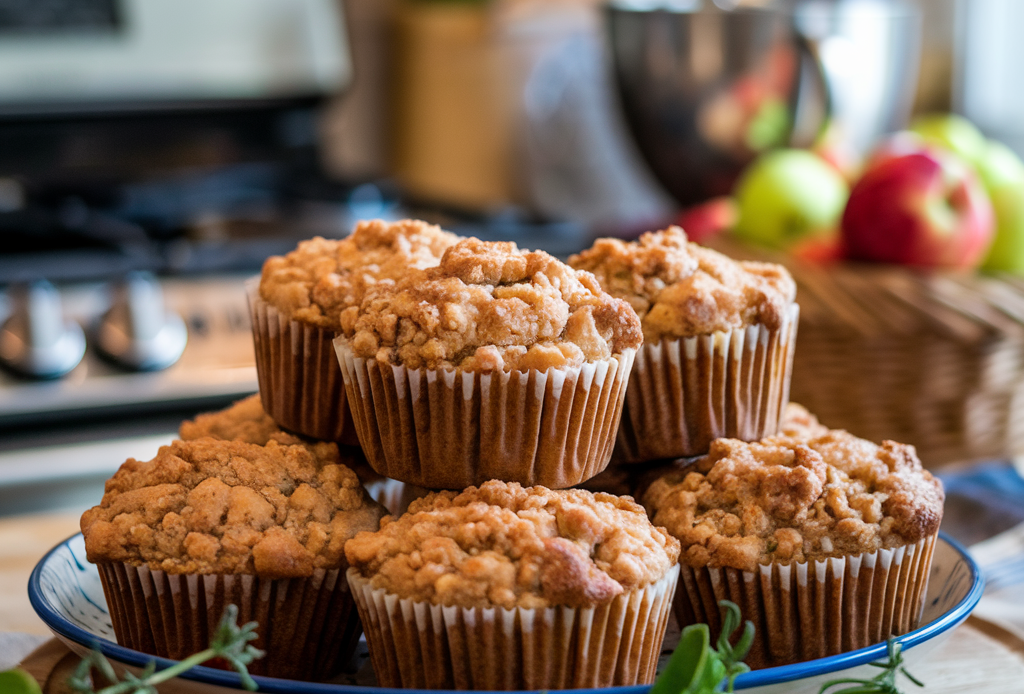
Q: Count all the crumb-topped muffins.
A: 8